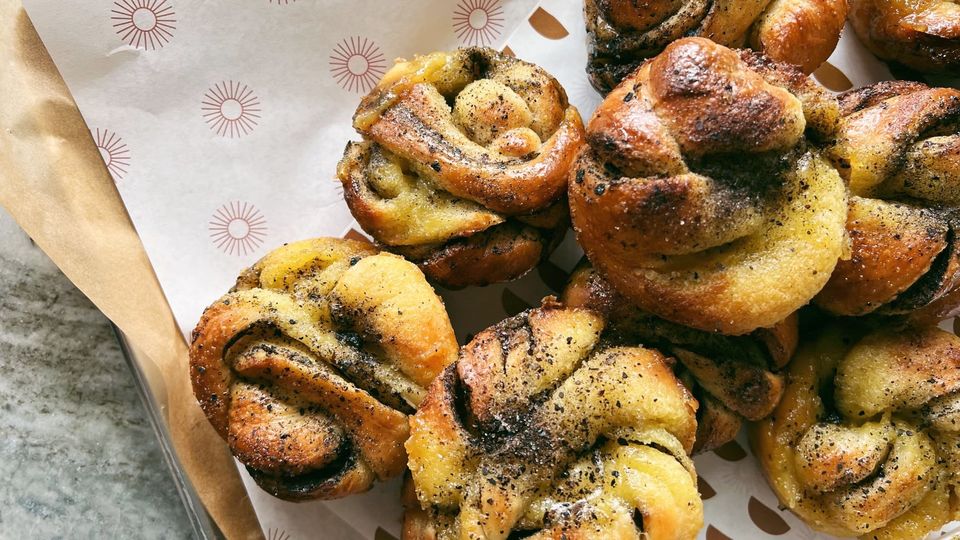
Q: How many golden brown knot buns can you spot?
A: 9